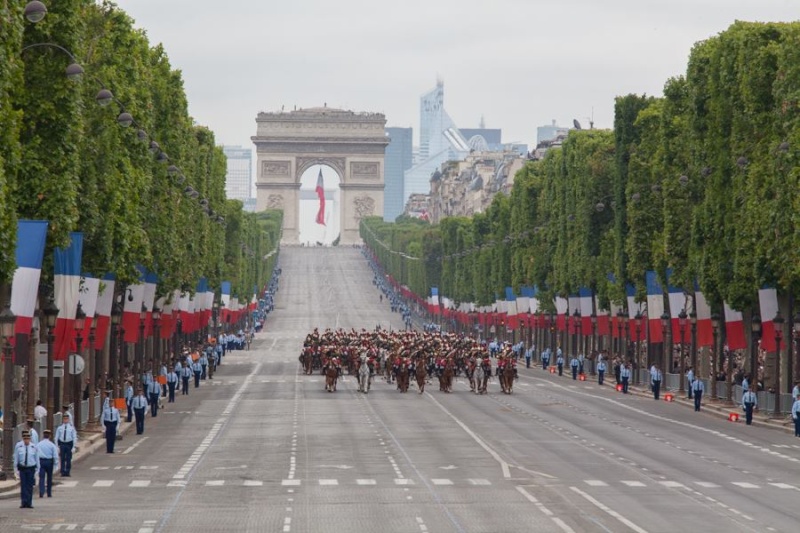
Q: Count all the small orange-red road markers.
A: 5